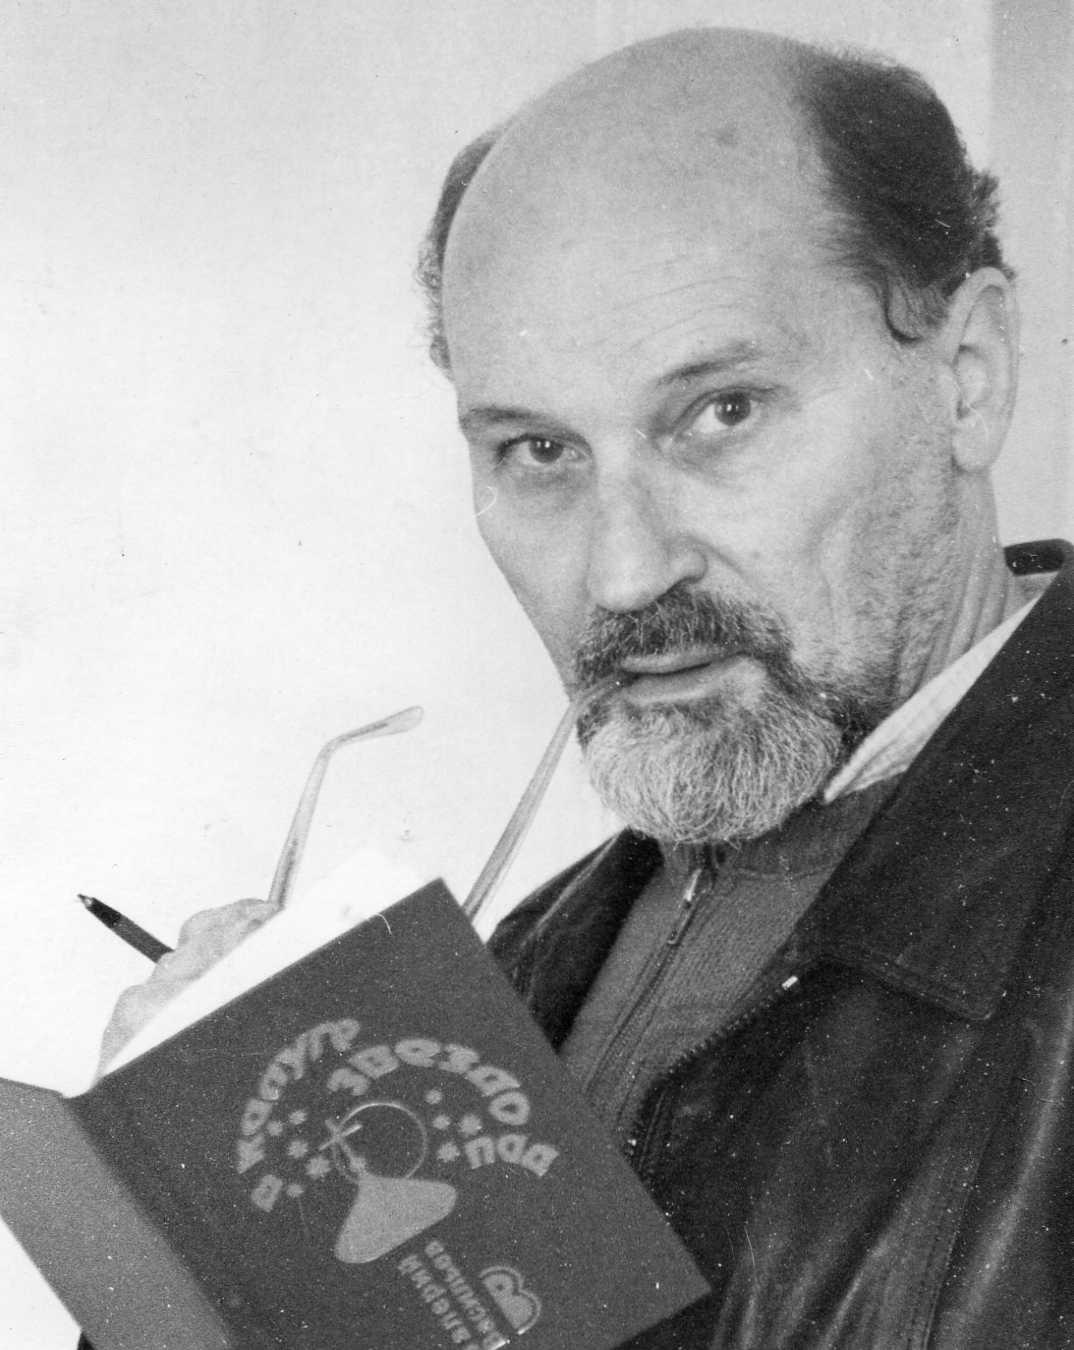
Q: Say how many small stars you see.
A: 9